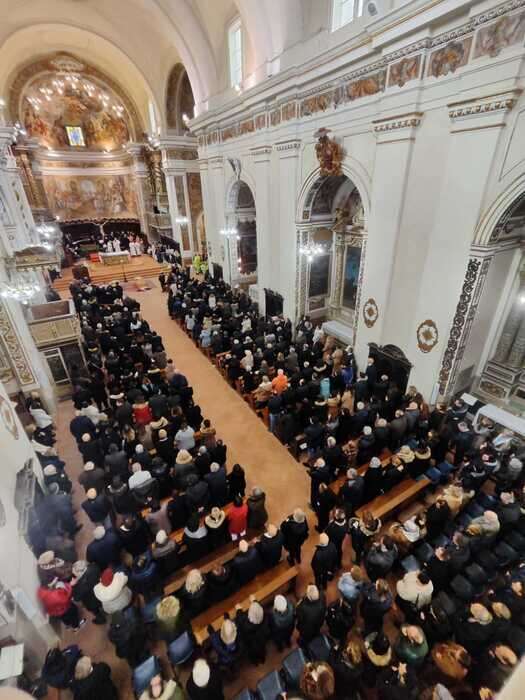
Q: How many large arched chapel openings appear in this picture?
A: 3